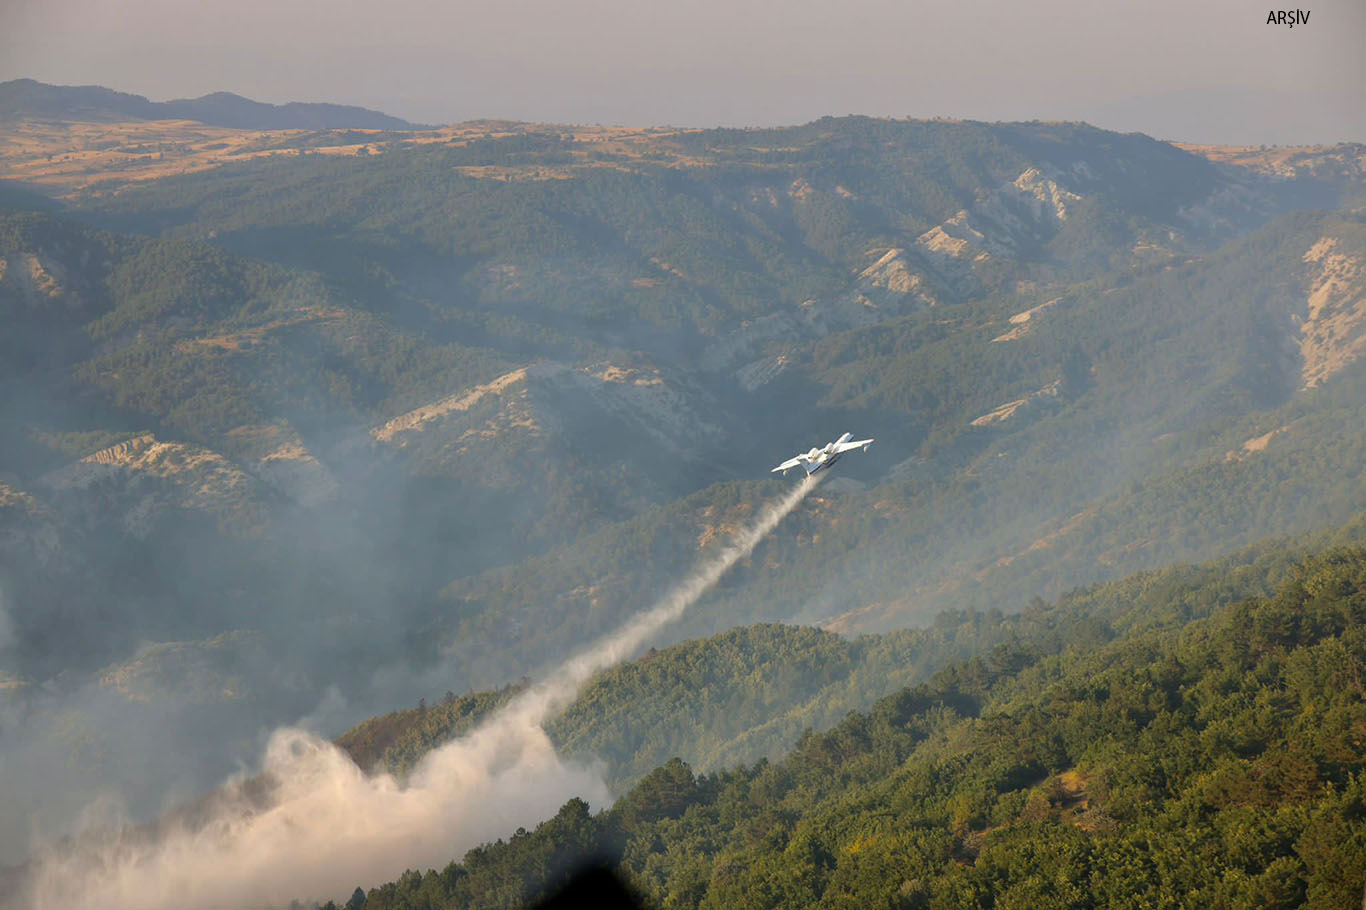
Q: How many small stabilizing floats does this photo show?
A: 2